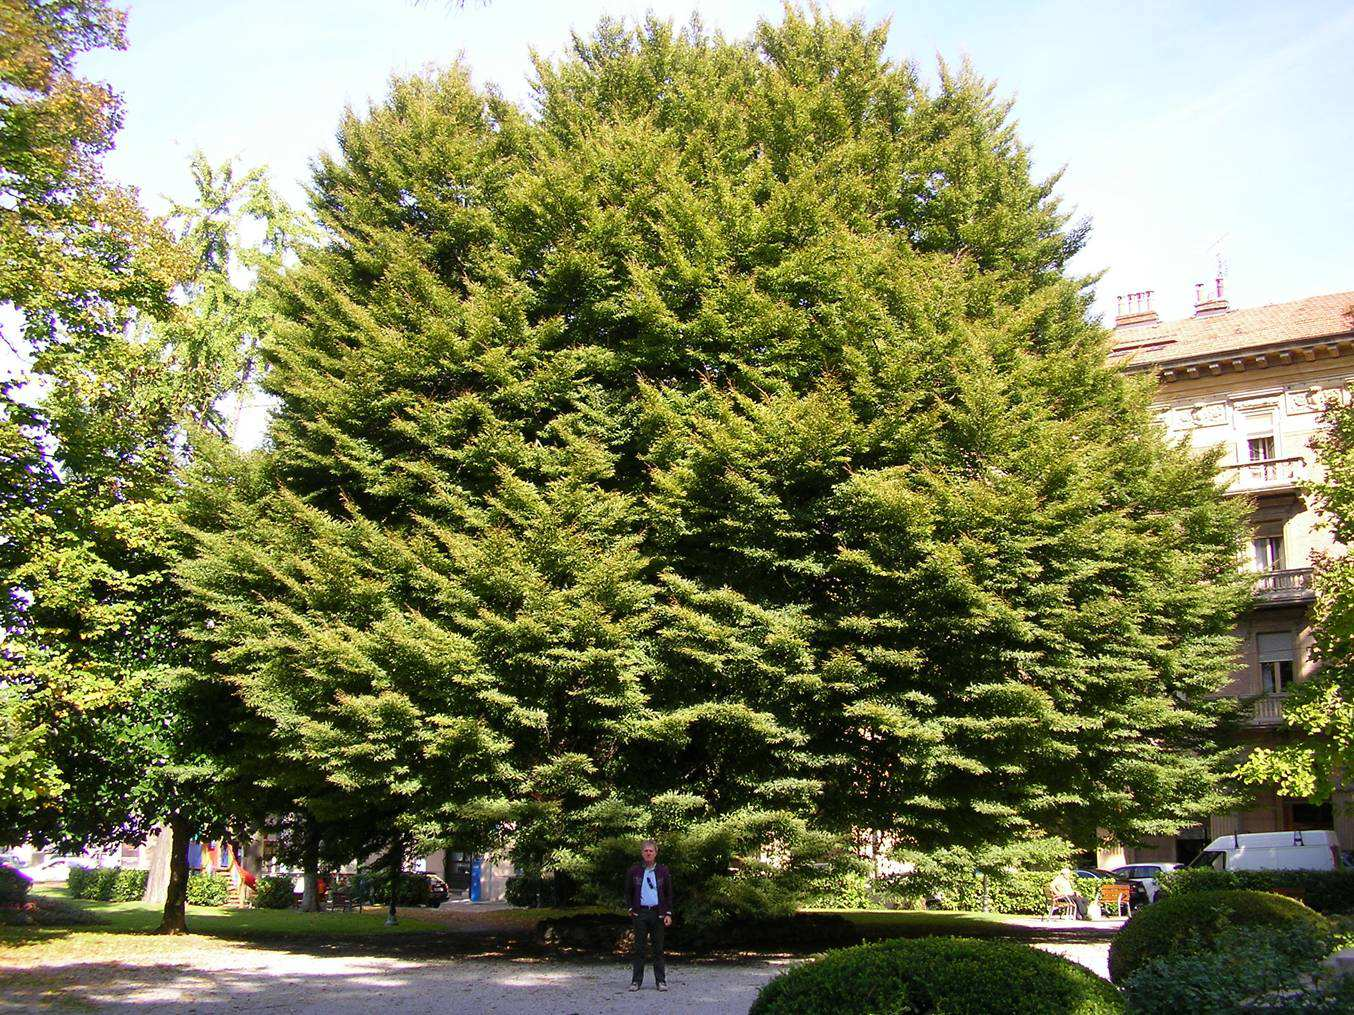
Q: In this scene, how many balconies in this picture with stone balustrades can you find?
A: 3